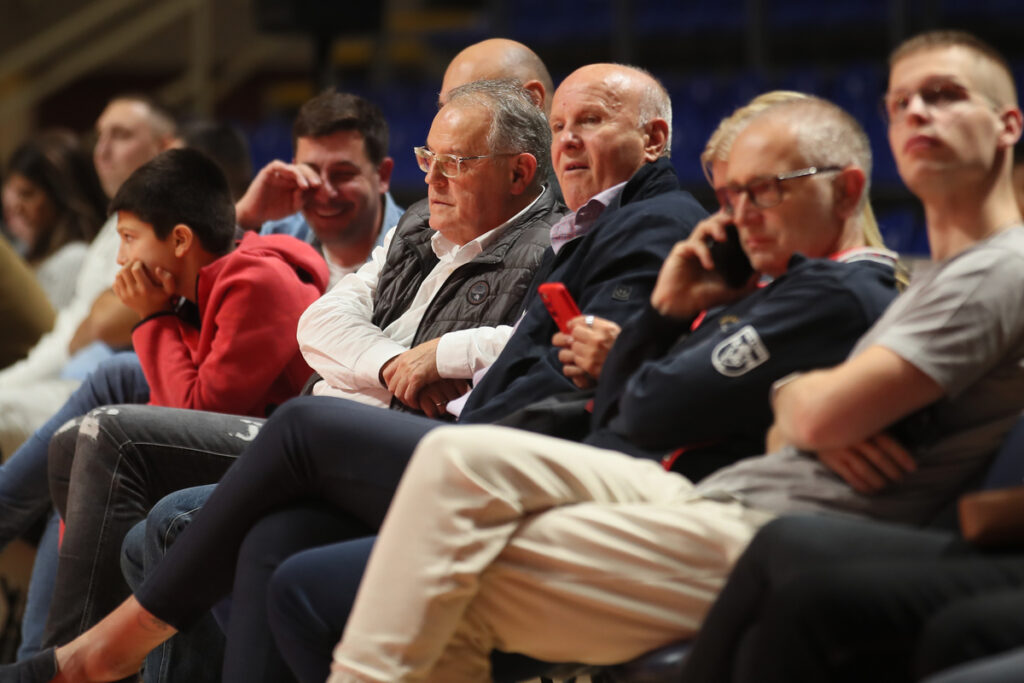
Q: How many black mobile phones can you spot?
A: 1